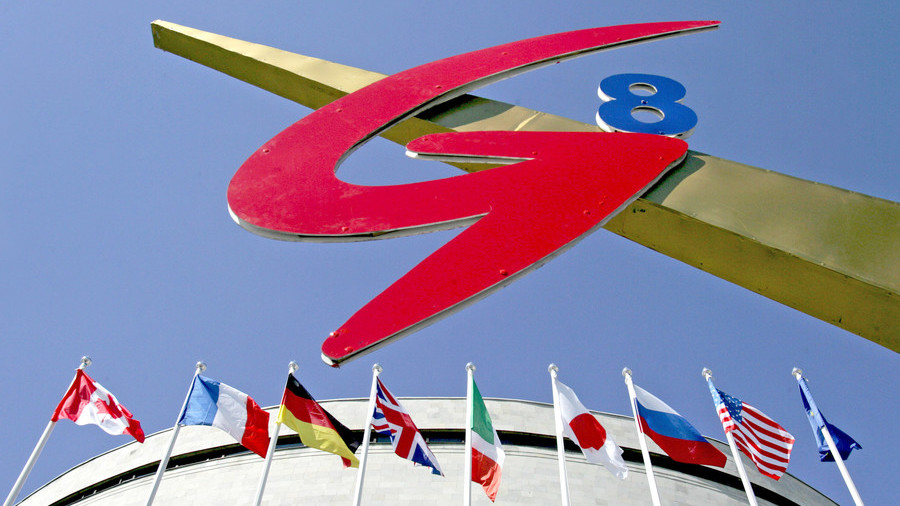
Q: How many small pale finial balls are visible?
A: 9